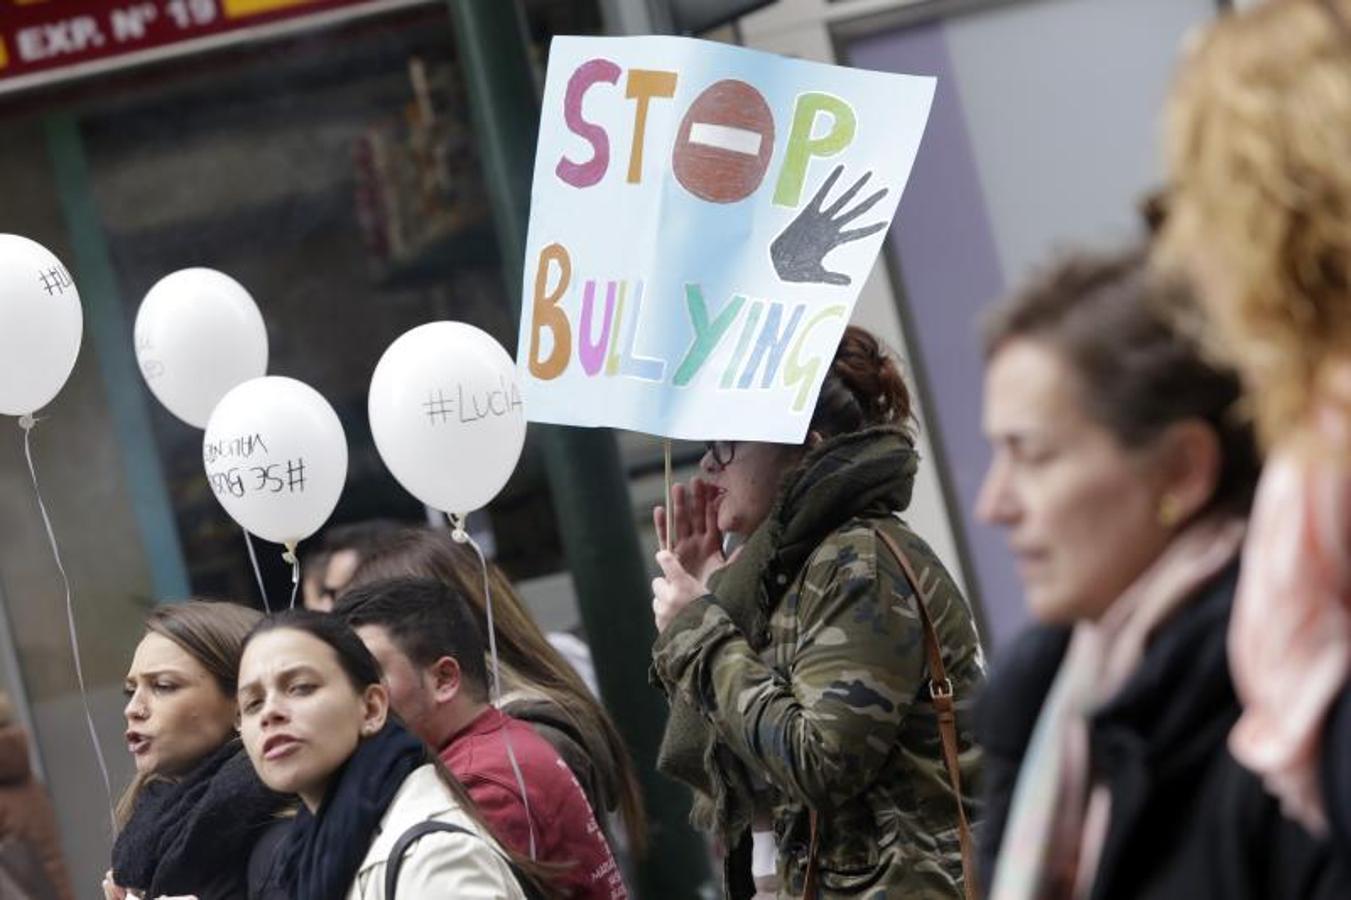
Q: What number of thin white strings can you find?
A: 4